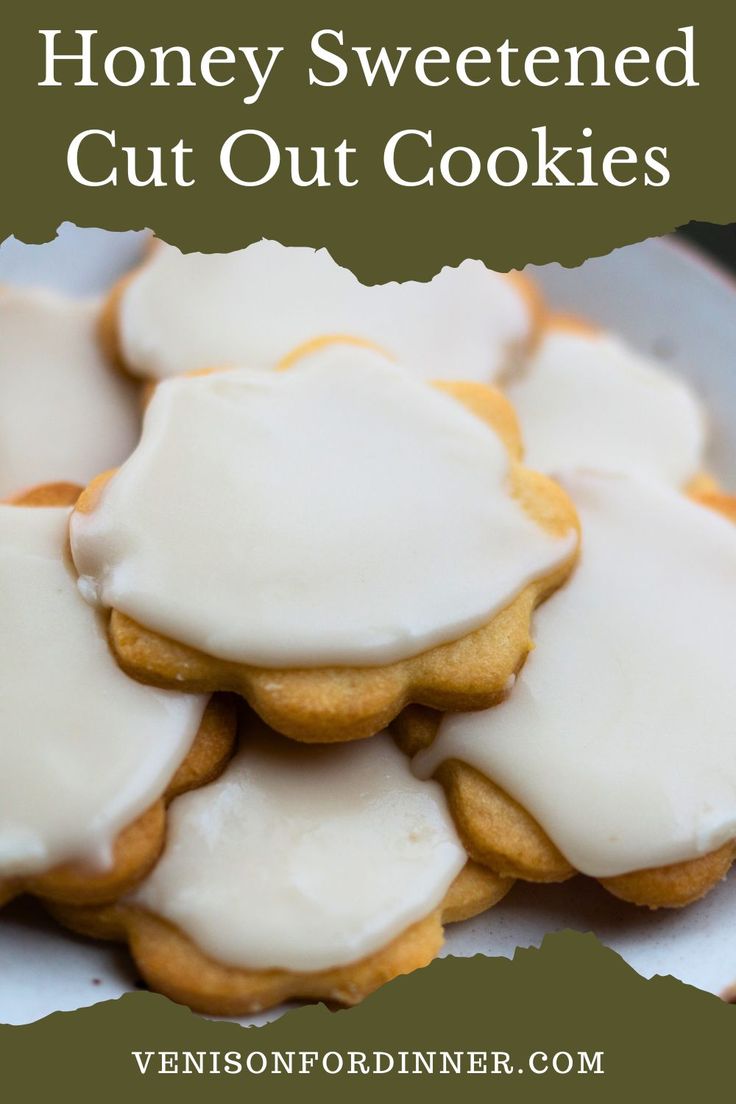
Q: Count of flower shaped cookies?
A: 7